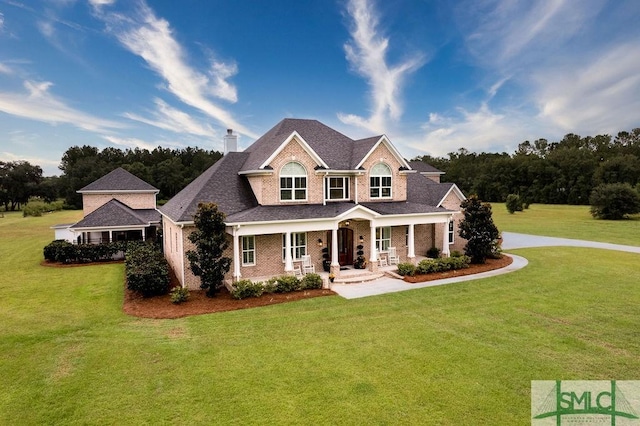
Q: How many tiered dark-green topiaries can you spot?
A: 2